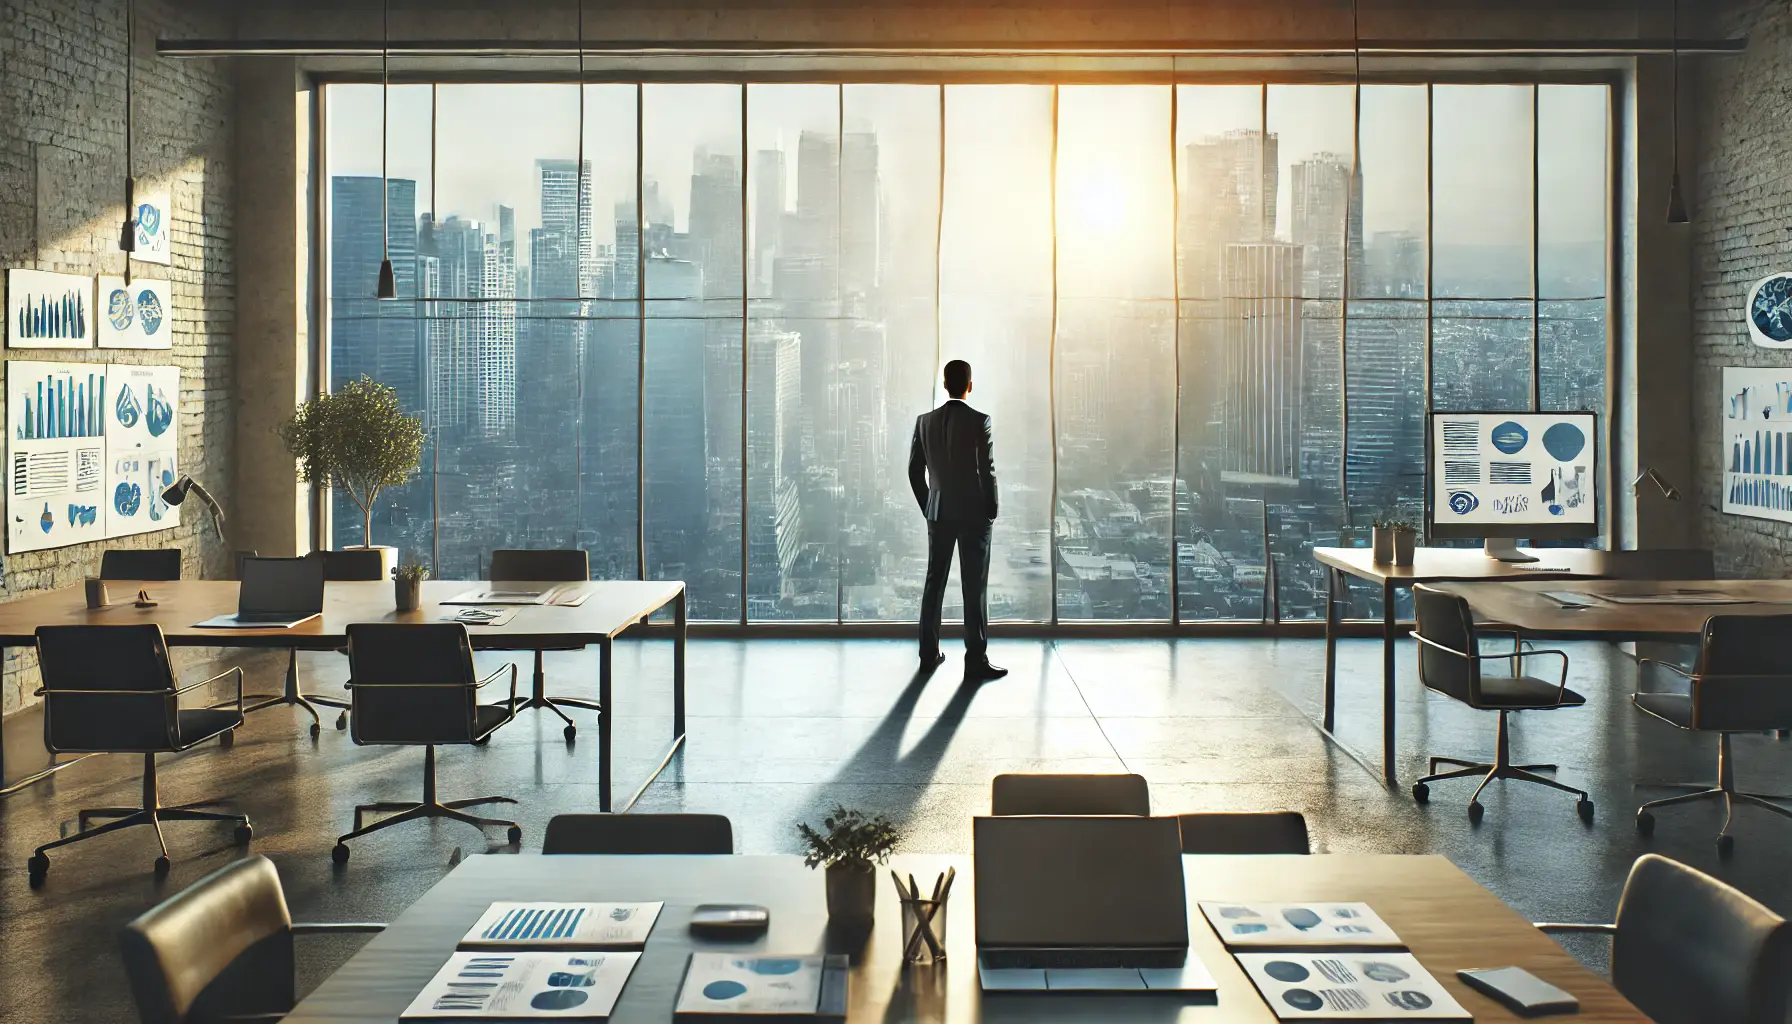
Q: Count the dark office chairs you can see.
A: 13